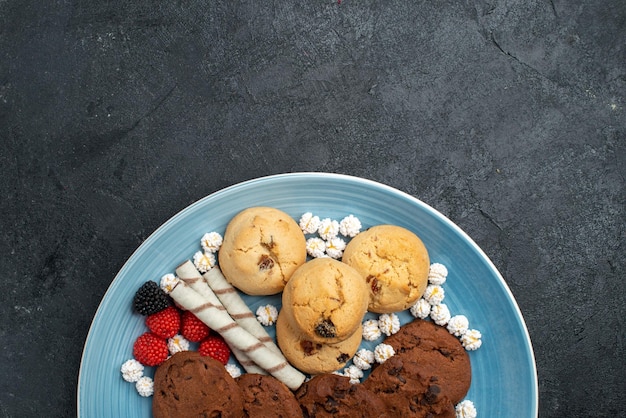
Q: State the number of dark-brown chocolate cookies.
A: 5